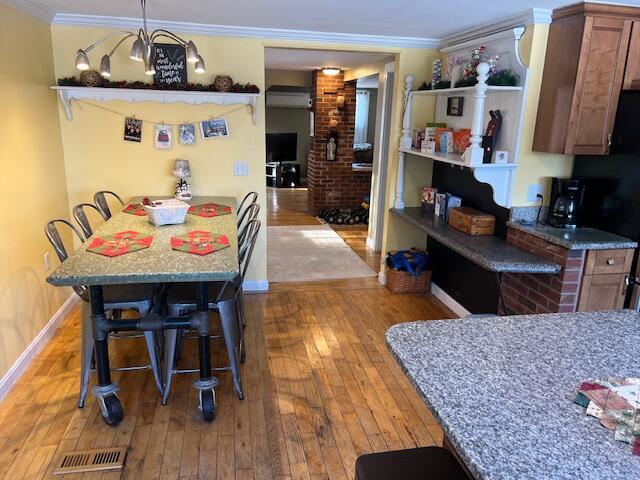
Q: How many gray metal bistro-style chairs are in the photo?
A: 6